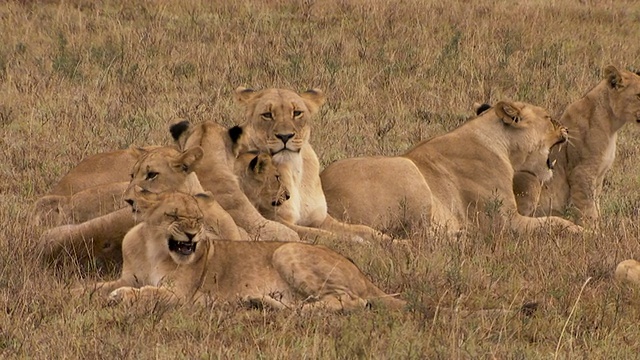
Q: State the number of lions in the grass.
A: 7